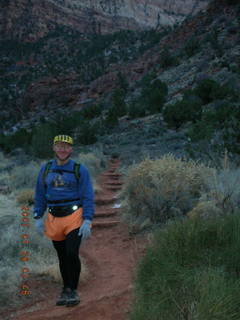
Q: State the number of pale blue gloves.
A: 2